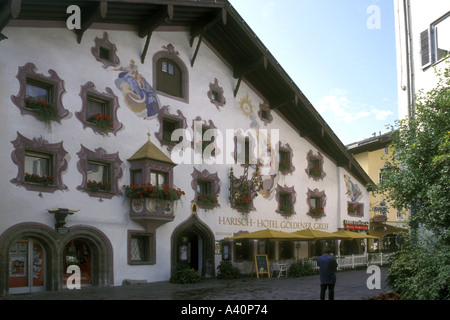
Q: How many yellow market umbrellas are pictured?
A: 3